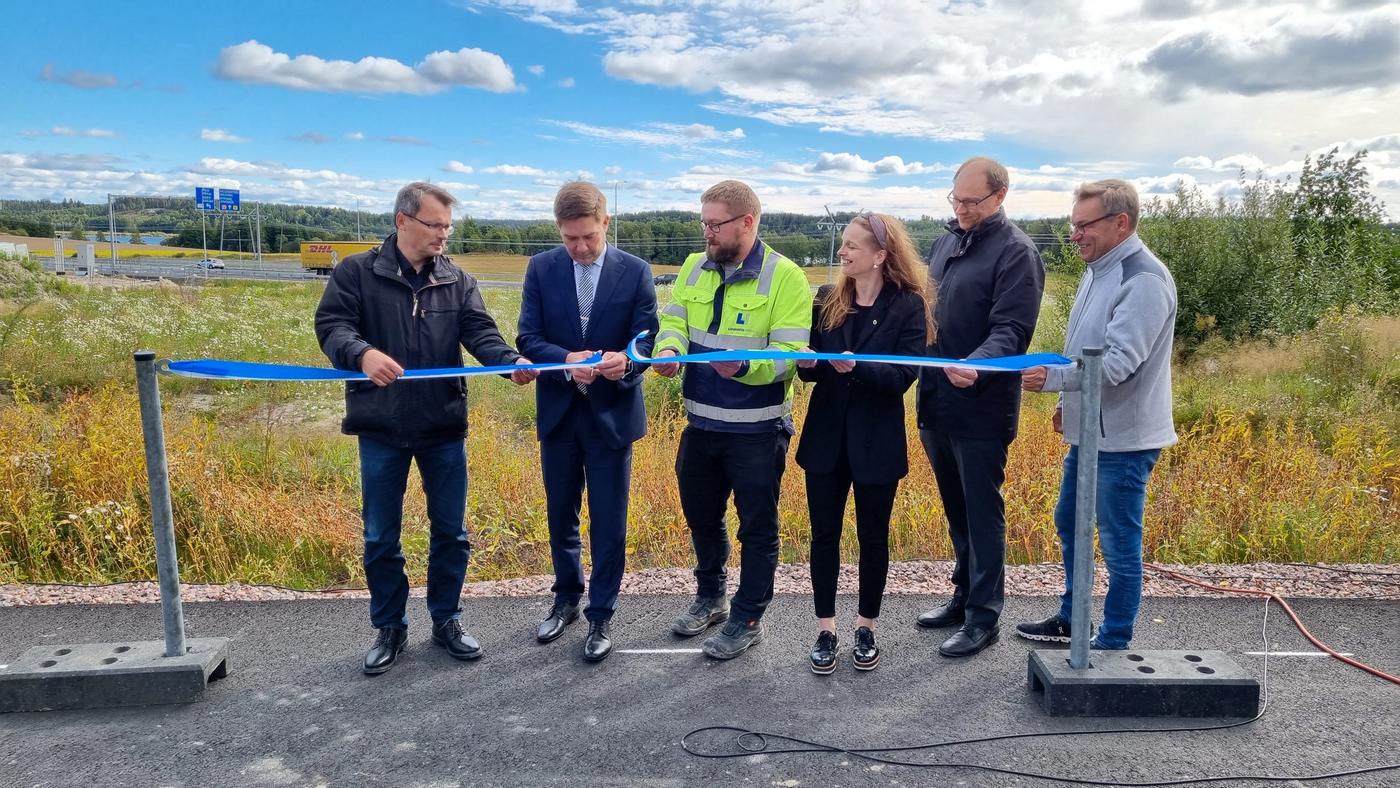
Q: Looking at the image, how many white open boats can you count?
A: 0